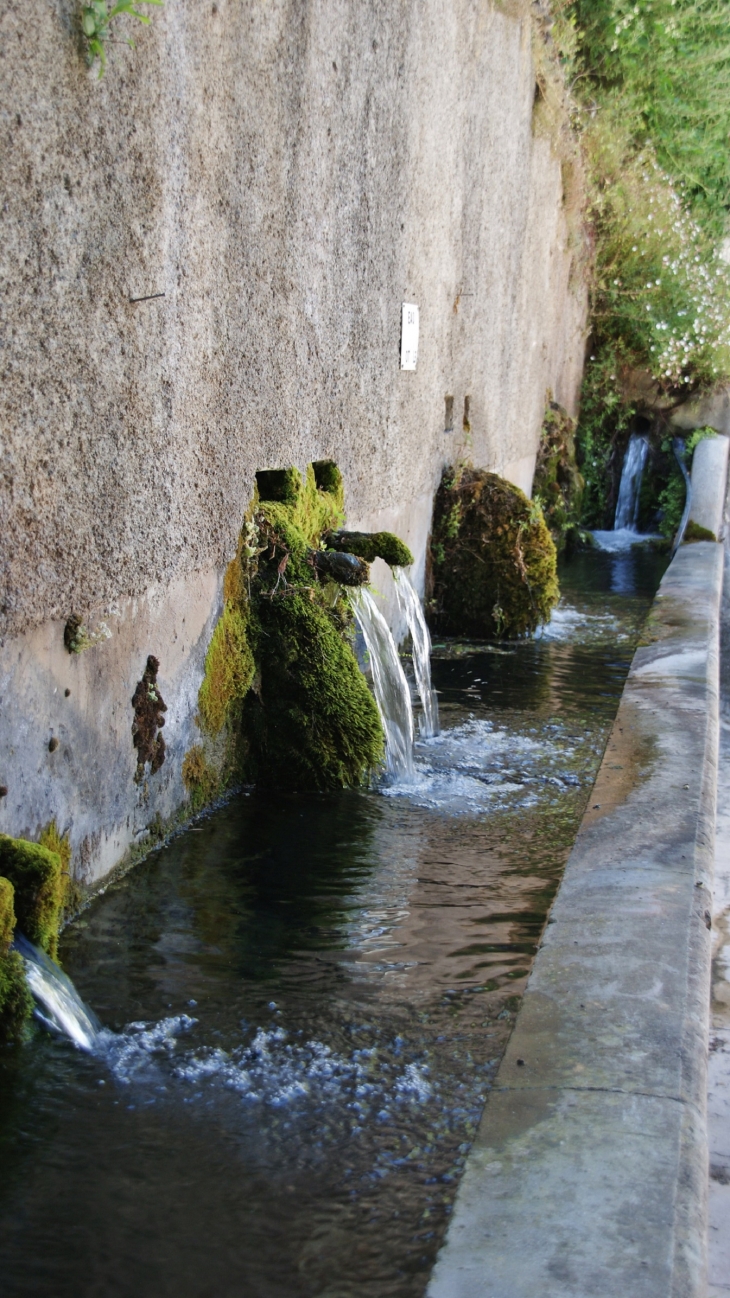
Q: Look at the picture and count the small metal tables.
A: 0